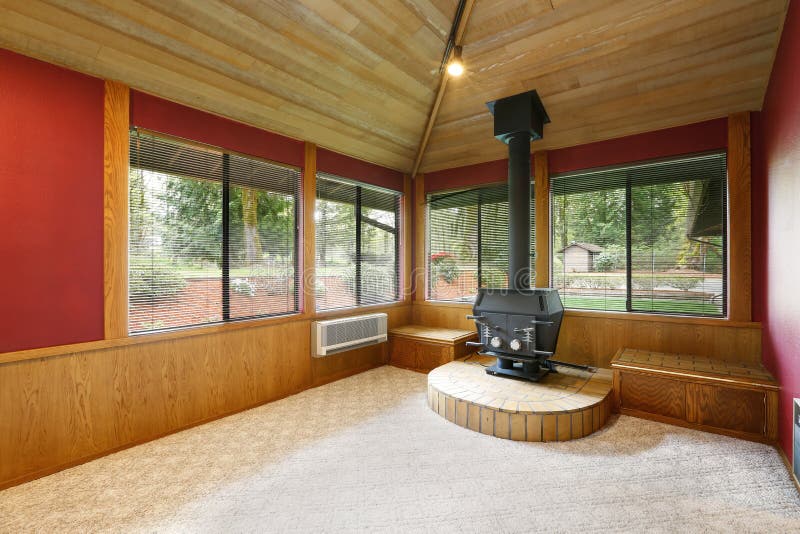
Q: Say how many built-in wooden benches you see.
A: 2